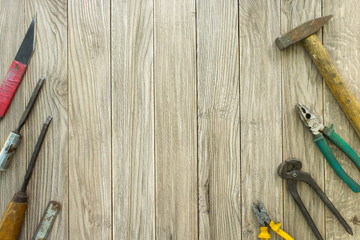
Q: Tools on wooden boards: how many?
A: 8